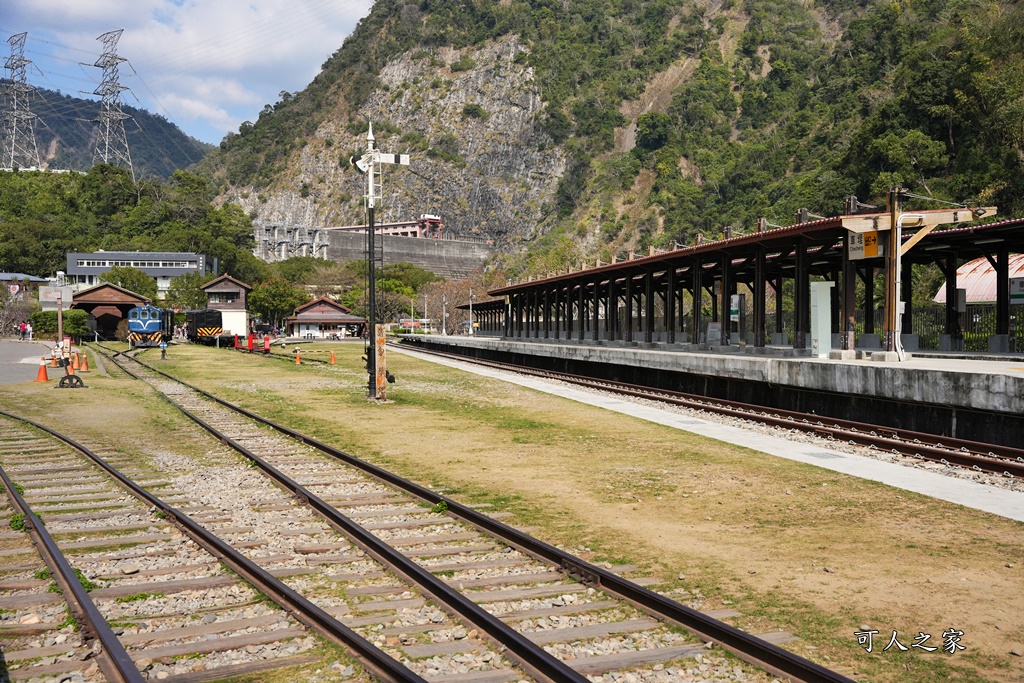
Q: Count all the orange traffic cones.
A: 7